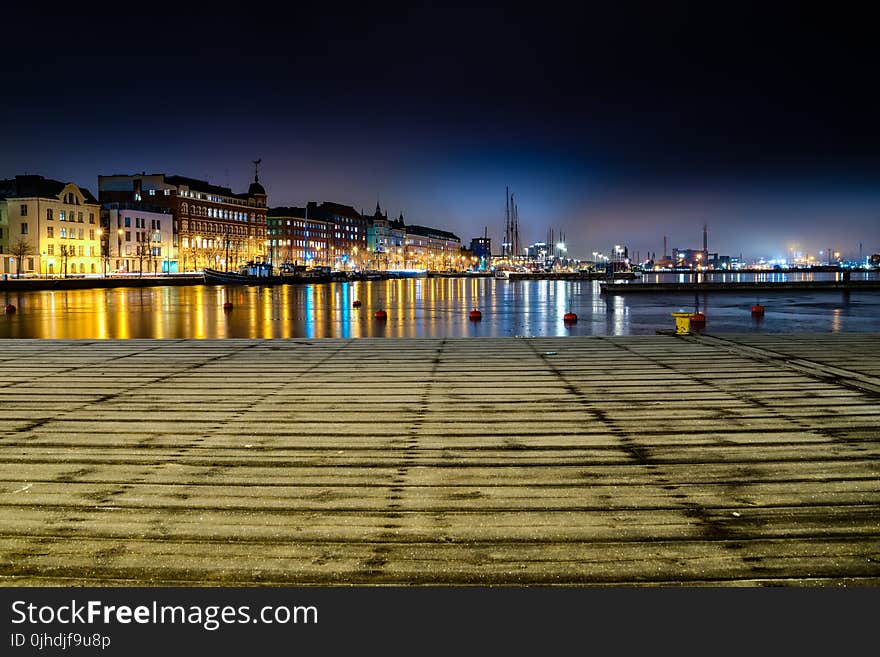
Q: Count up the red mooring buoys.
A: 8